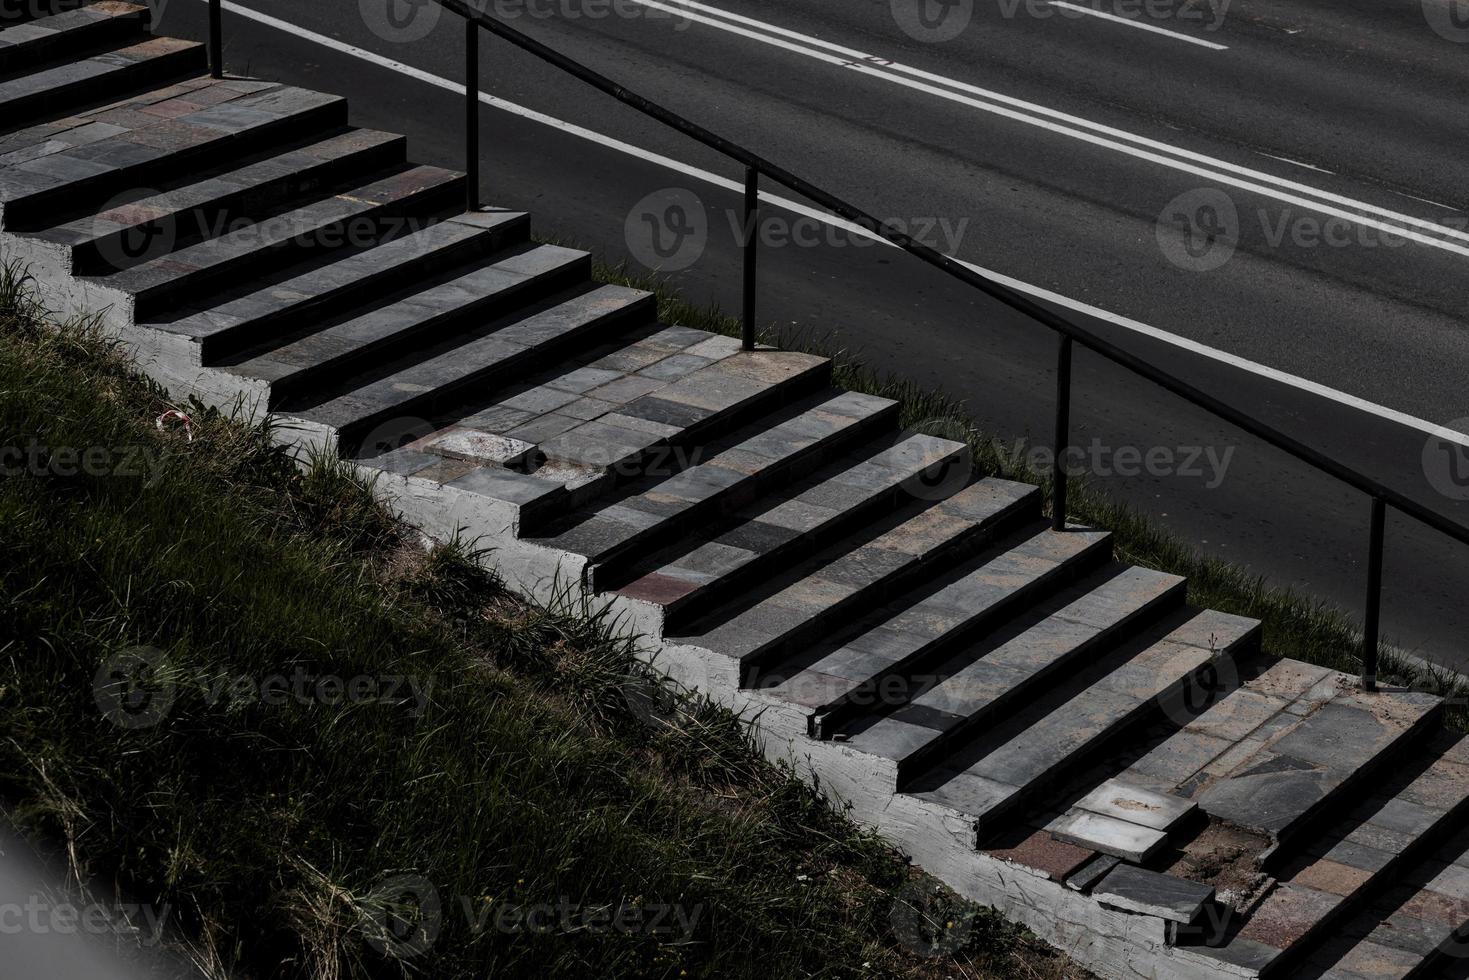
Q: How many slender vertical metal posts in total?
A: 5